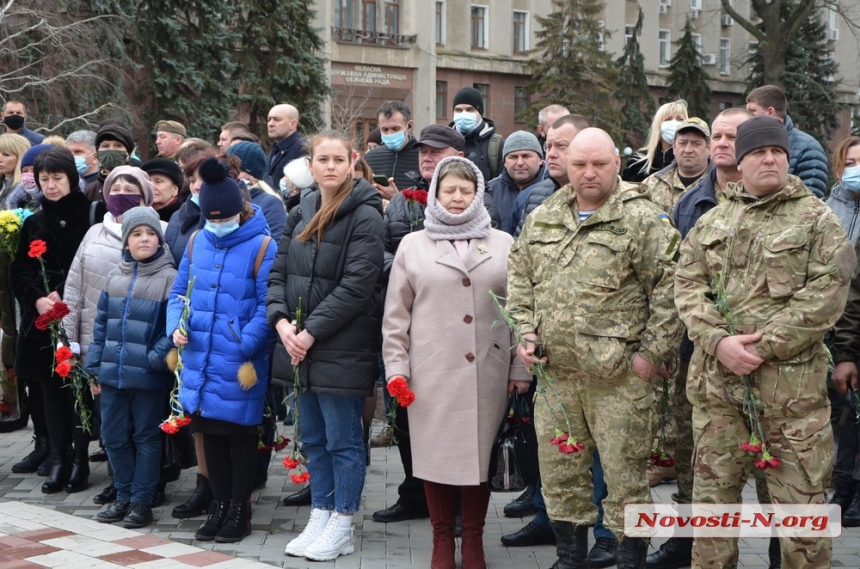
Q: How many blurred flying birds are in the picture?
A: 0